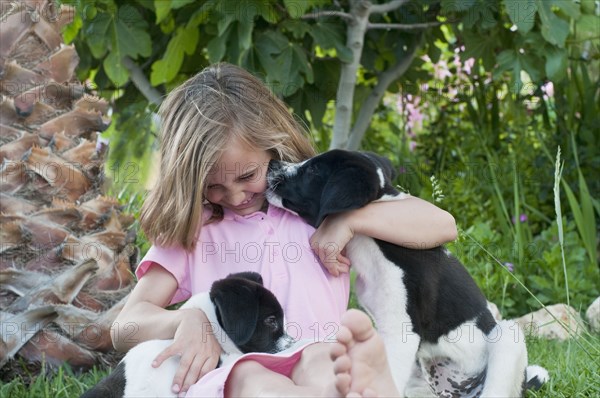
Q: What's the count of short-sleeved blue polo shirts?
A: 0